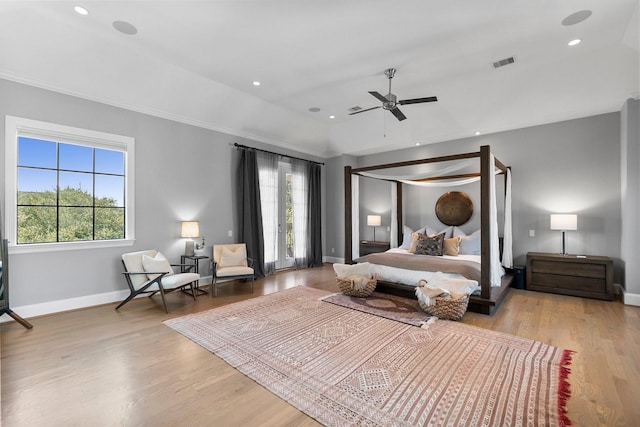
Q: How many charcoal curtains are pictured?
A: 2